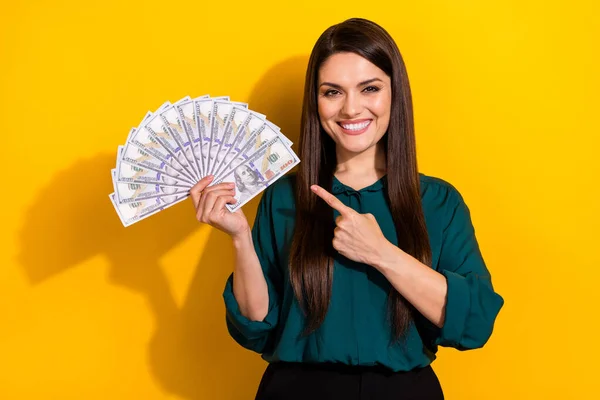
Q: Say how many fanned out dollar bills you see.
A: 14